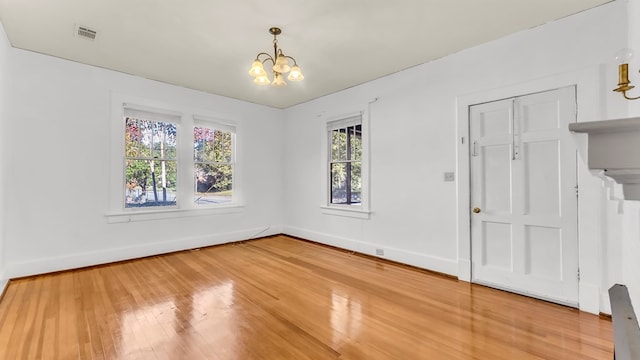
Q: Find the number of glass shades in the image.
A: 5